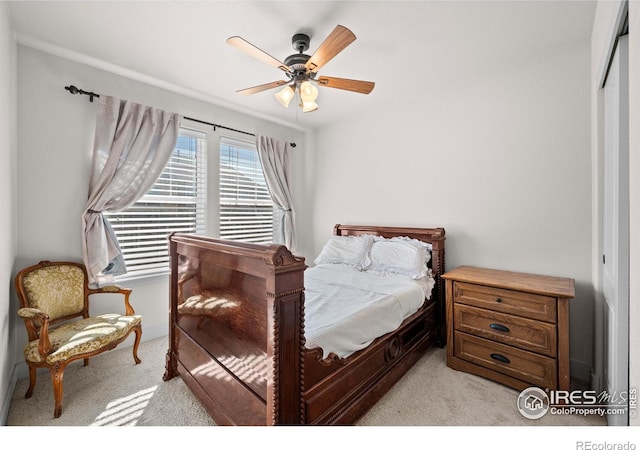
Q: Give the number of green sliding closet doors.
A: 0